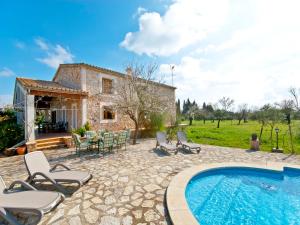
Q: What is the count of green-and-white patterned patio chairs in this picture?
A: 6